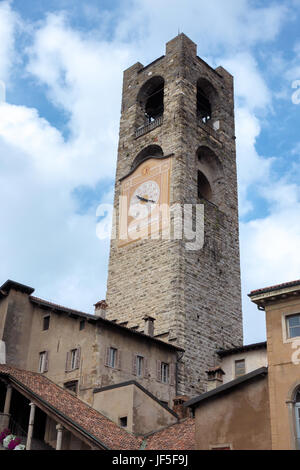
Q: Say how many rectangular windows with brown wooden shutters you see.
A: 5